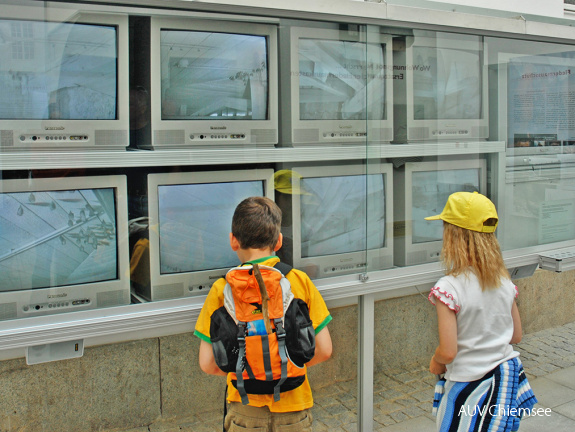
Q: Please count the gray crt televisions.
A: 8